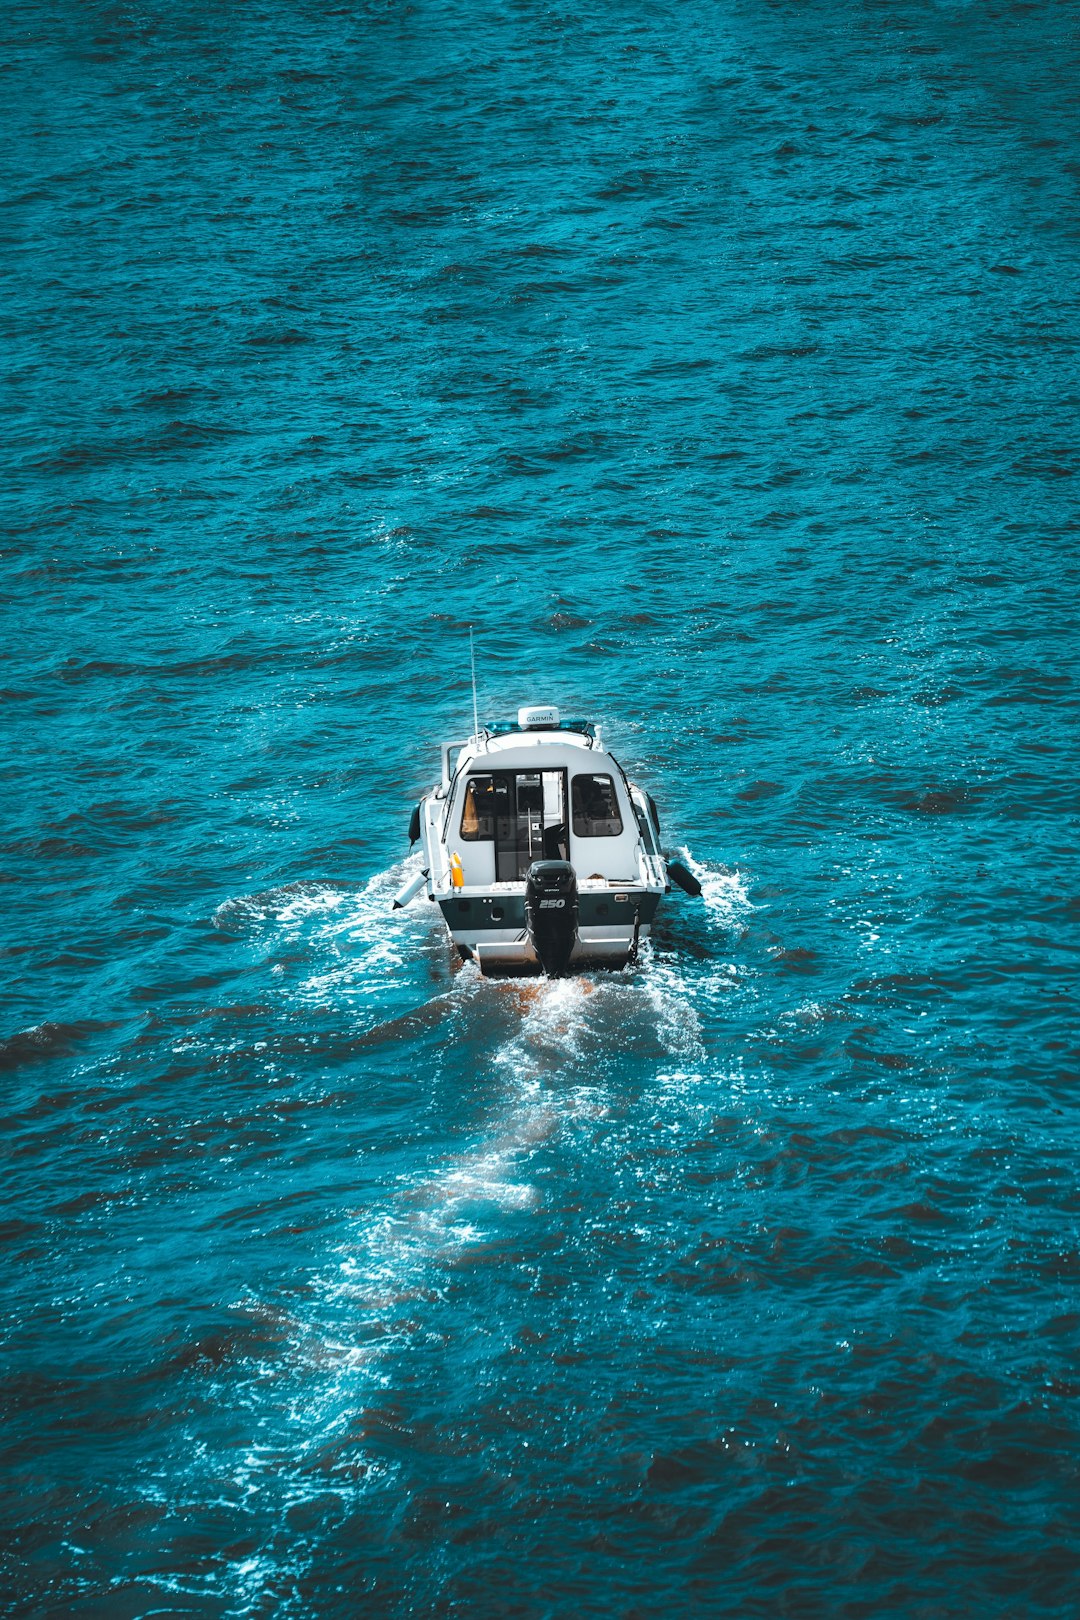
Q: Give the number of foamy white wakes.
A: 3